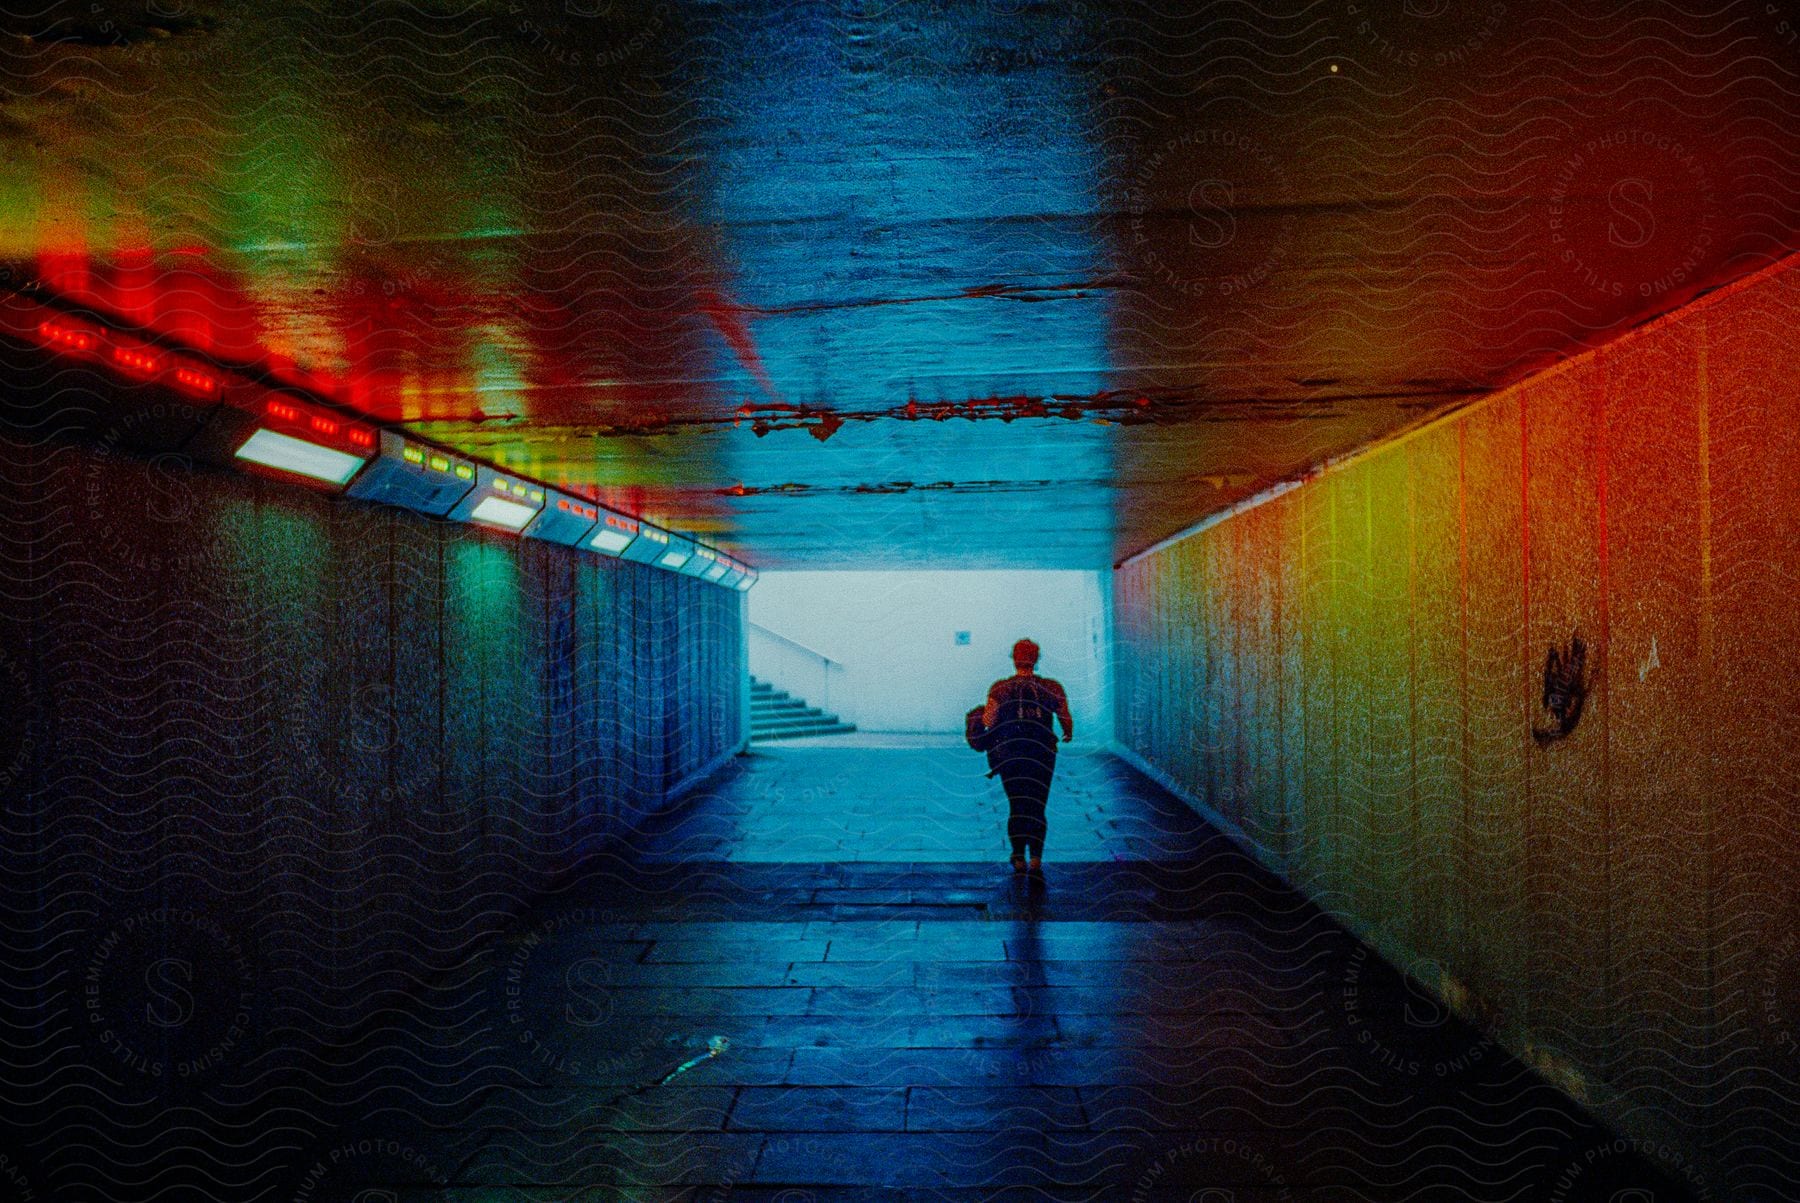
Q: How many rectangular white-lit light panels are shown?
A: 6